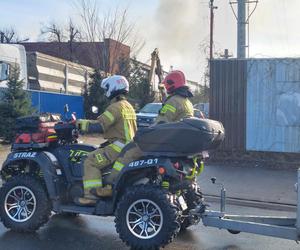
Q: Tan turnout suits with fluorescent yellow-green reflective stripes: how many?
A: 2